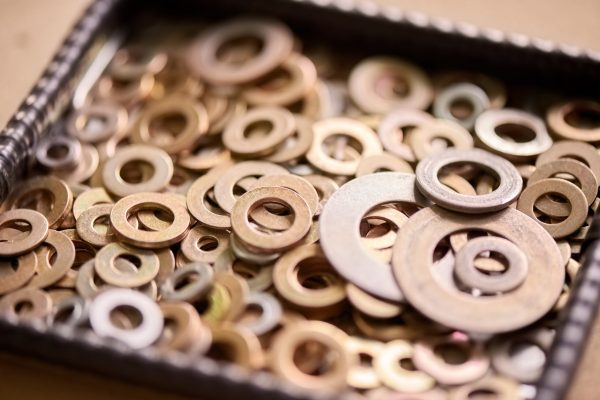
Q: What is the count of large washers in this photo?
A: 2